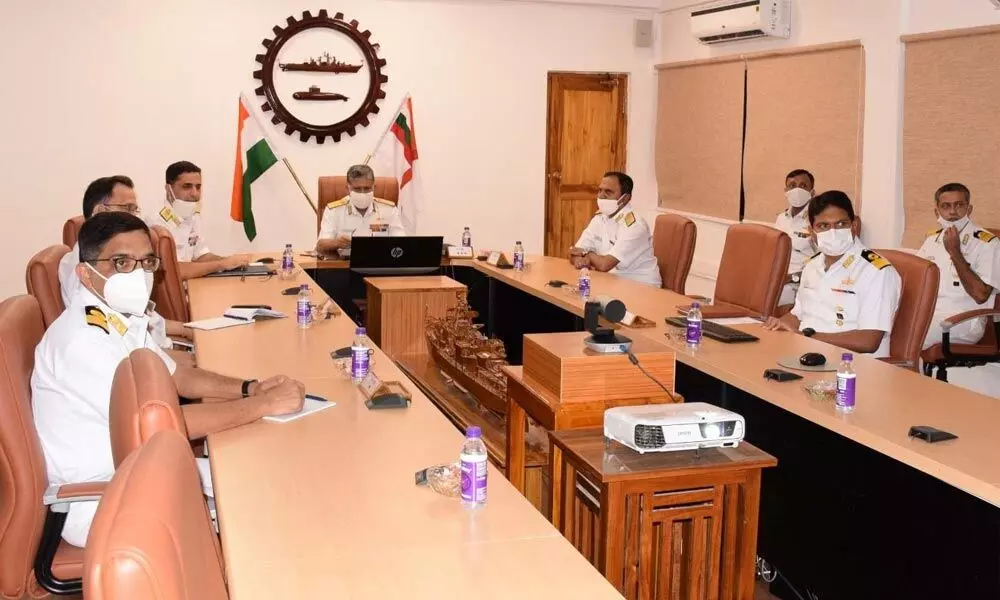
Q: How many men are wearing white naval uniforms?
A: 8